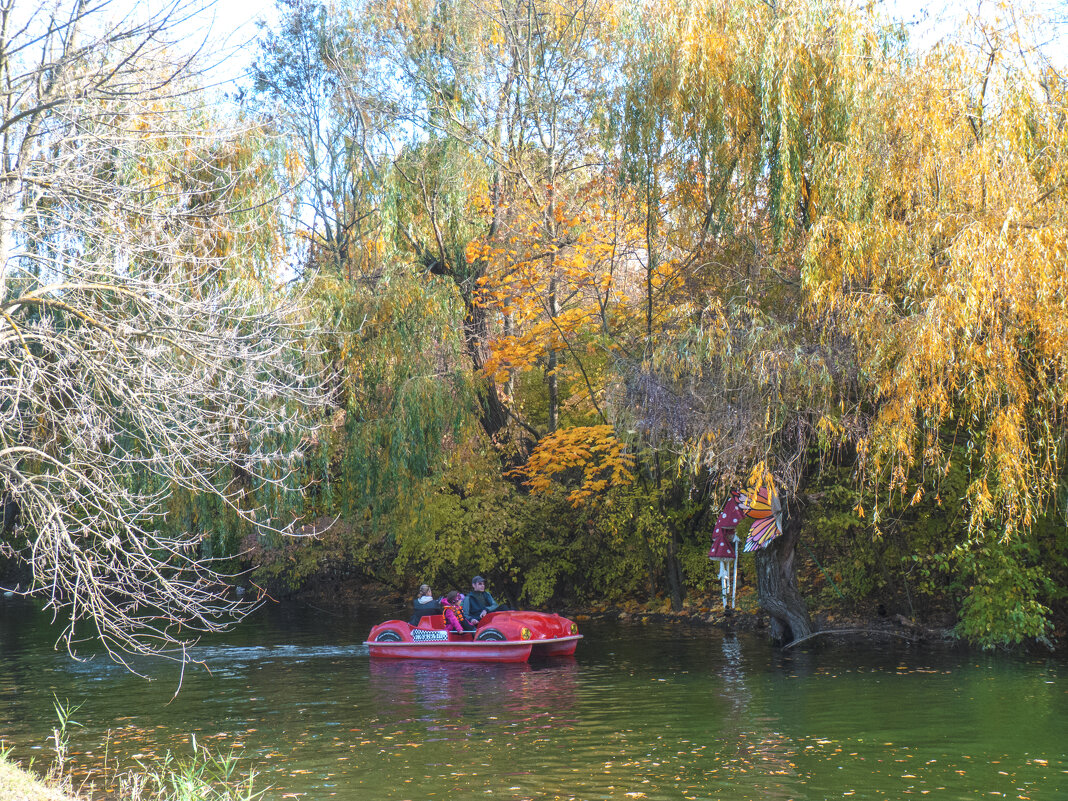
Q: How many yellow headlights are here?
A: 2